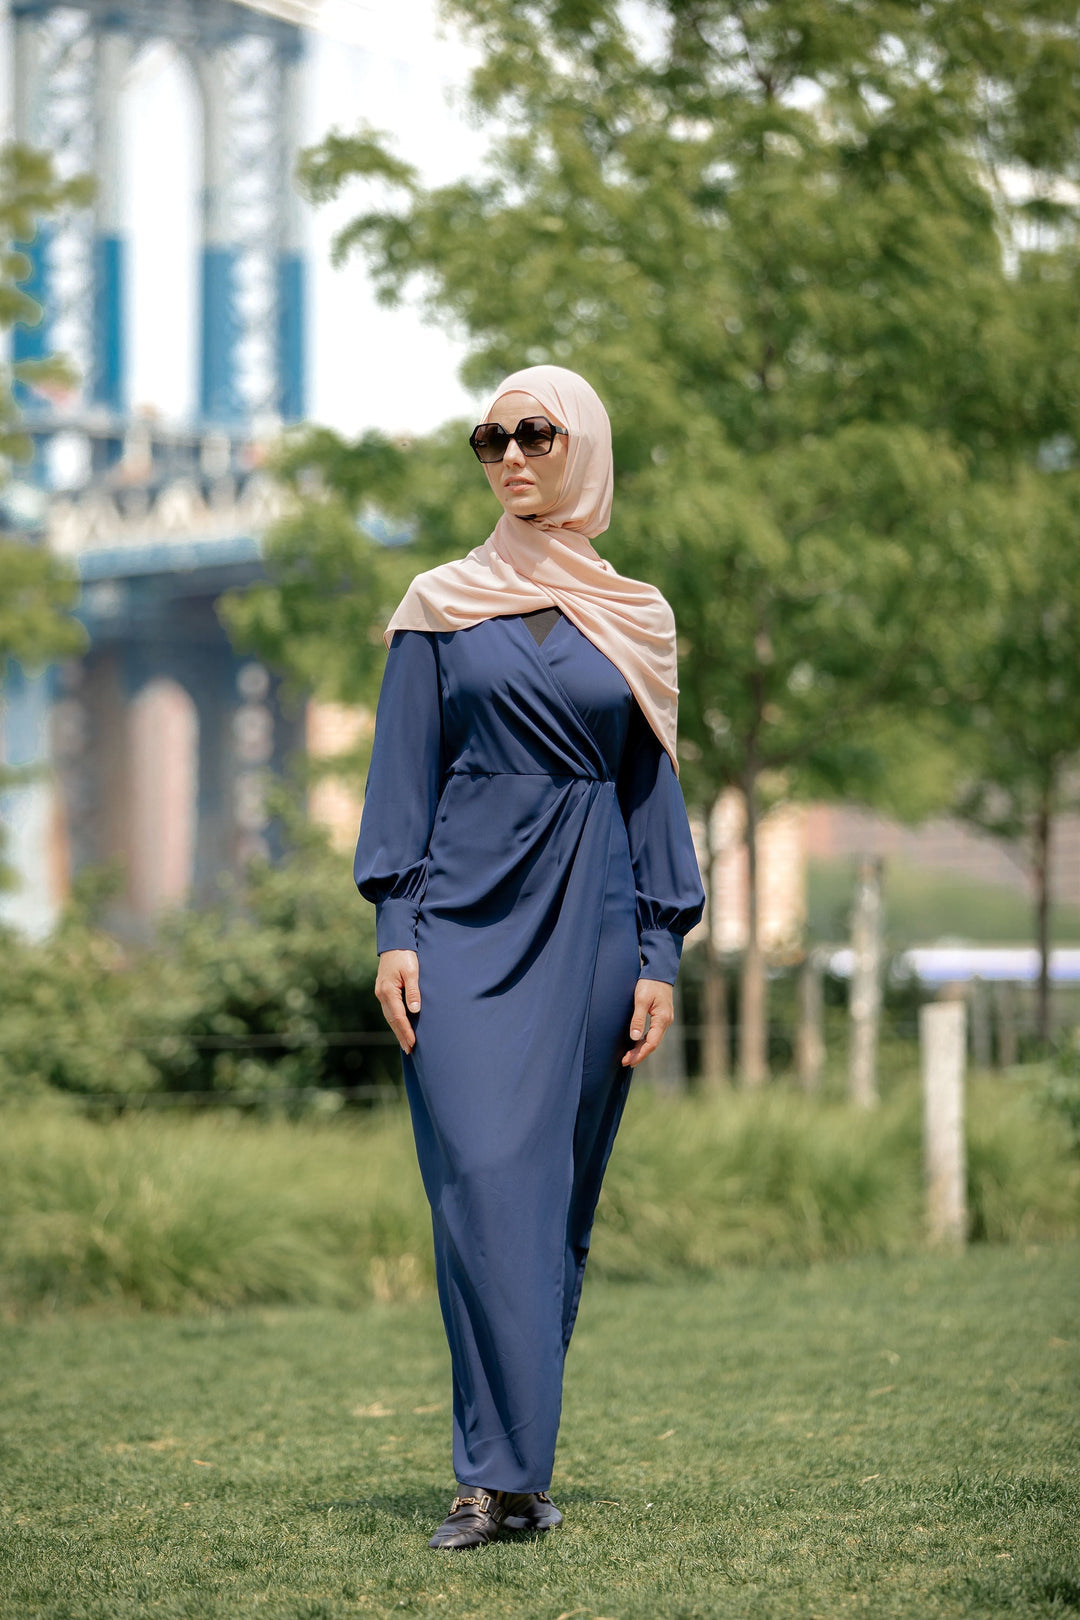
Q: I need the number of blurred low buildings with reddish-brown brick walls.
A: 1